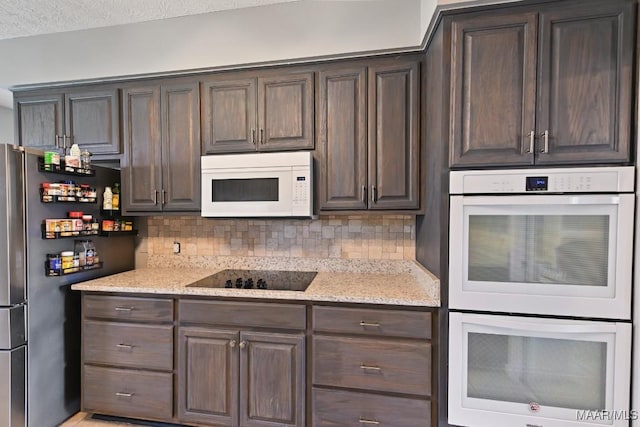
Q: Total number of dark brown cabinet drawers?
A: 6